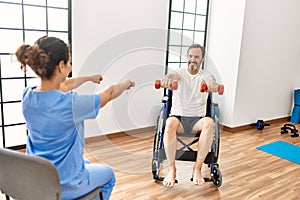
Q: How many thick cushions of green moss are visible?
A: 0